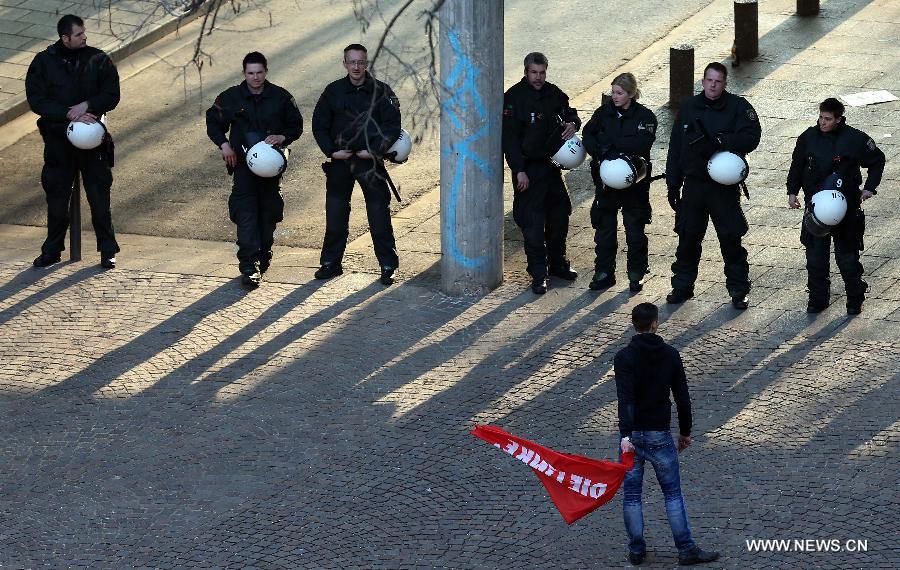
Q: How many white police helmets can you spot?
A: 7